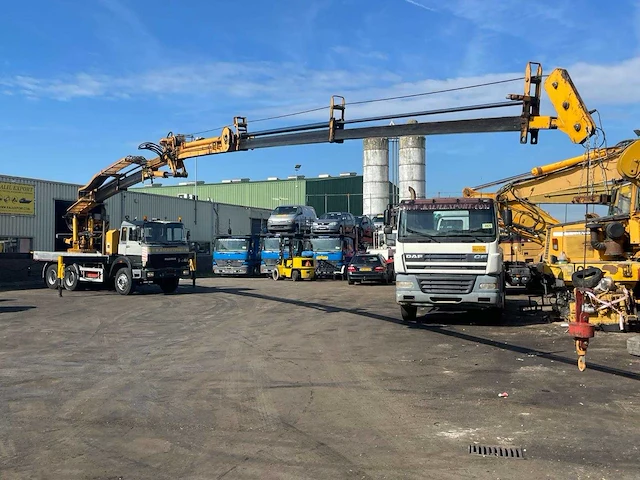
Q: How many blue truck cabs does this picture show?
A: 3